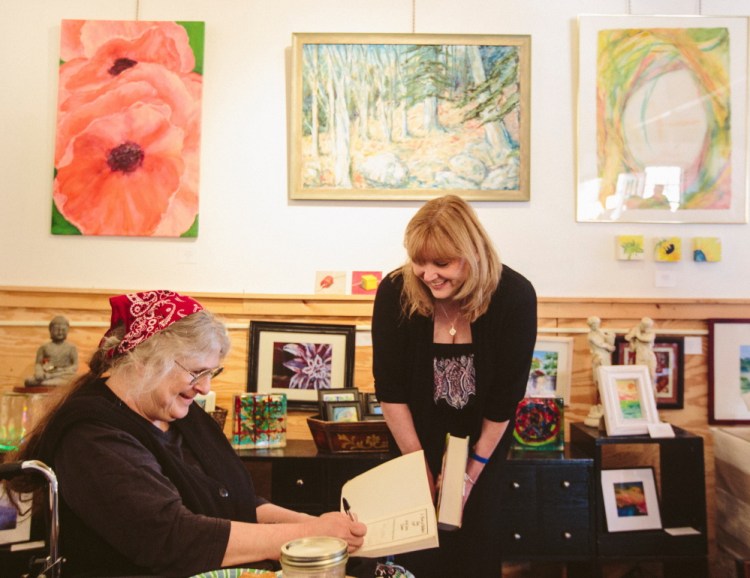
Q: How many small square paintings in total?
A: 5